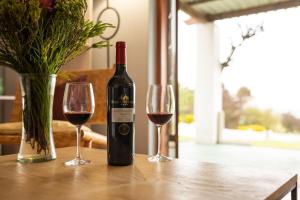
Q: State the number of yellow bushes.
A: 2